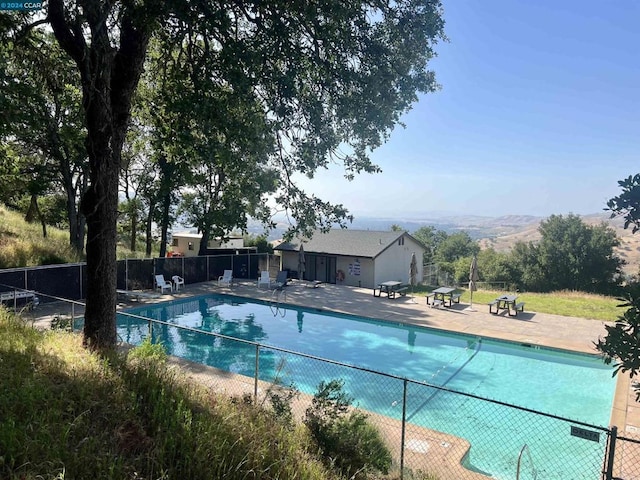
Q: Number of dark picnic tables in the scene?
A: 3